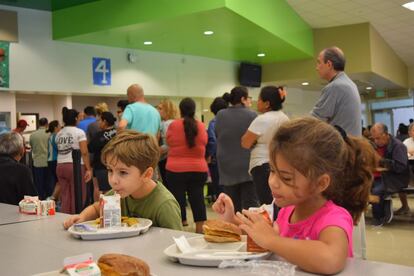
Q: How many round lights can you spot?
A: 5